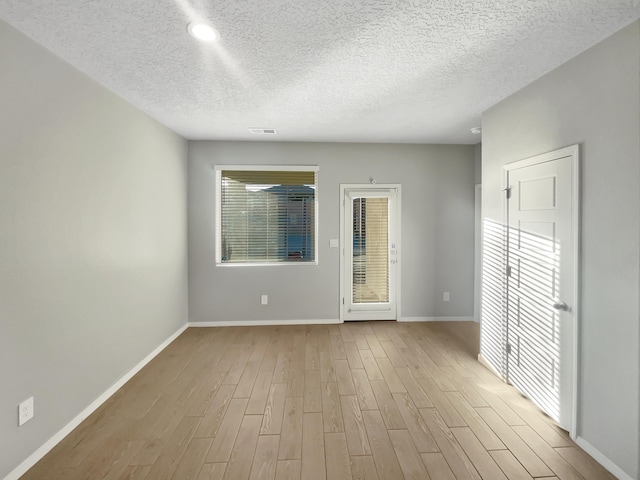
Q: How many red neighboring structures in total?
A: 0